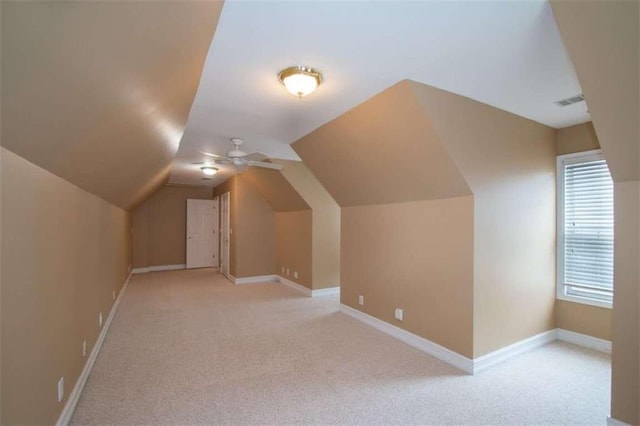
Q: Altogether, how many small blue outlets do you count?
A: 0